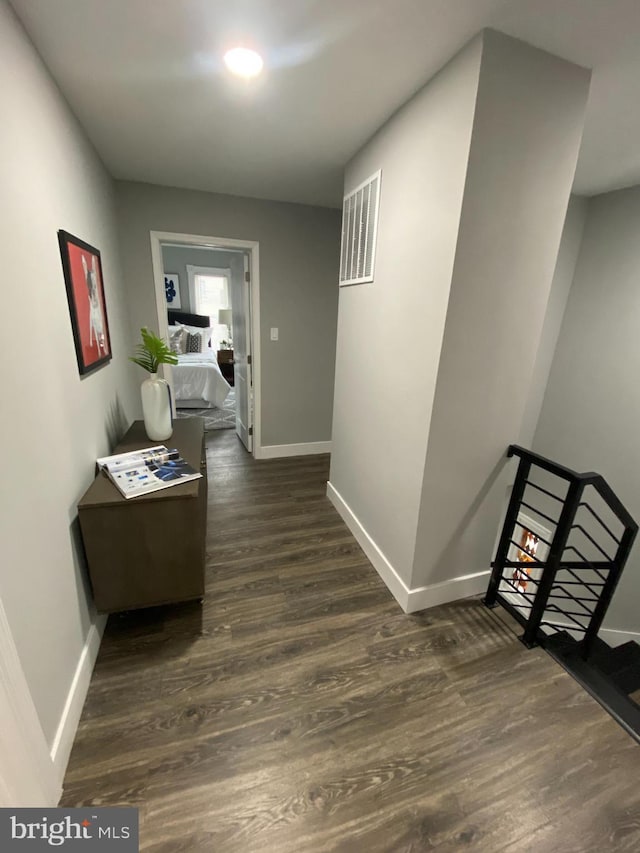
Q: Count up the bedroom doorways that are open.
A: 1